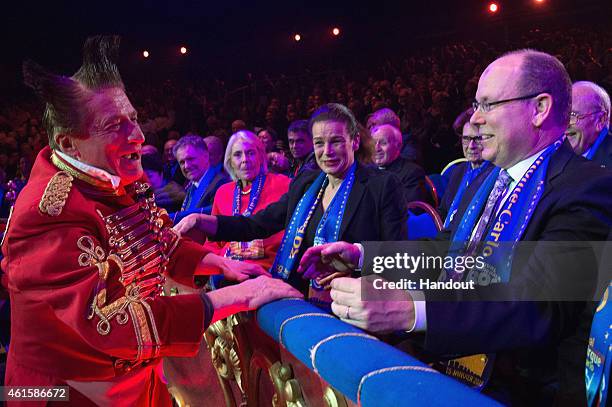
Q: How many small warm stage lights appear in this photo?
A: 6